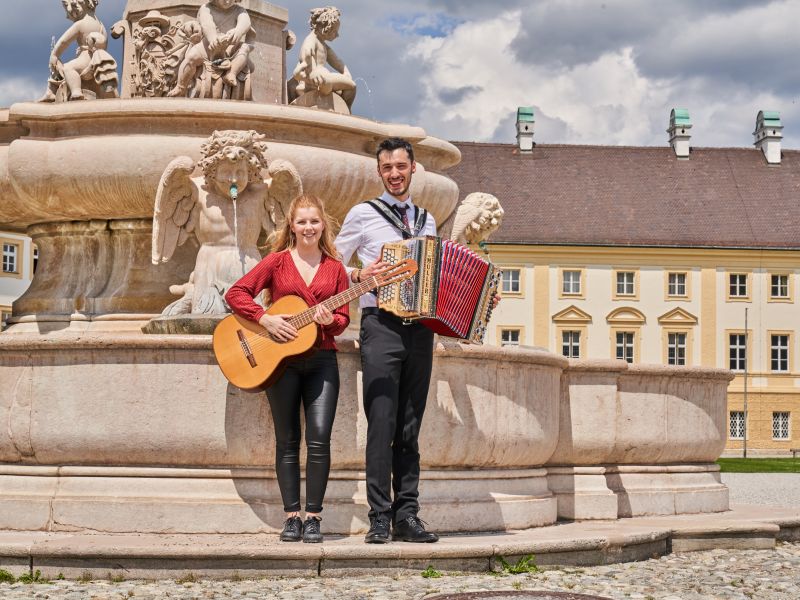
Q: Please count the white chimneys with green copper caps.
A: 3